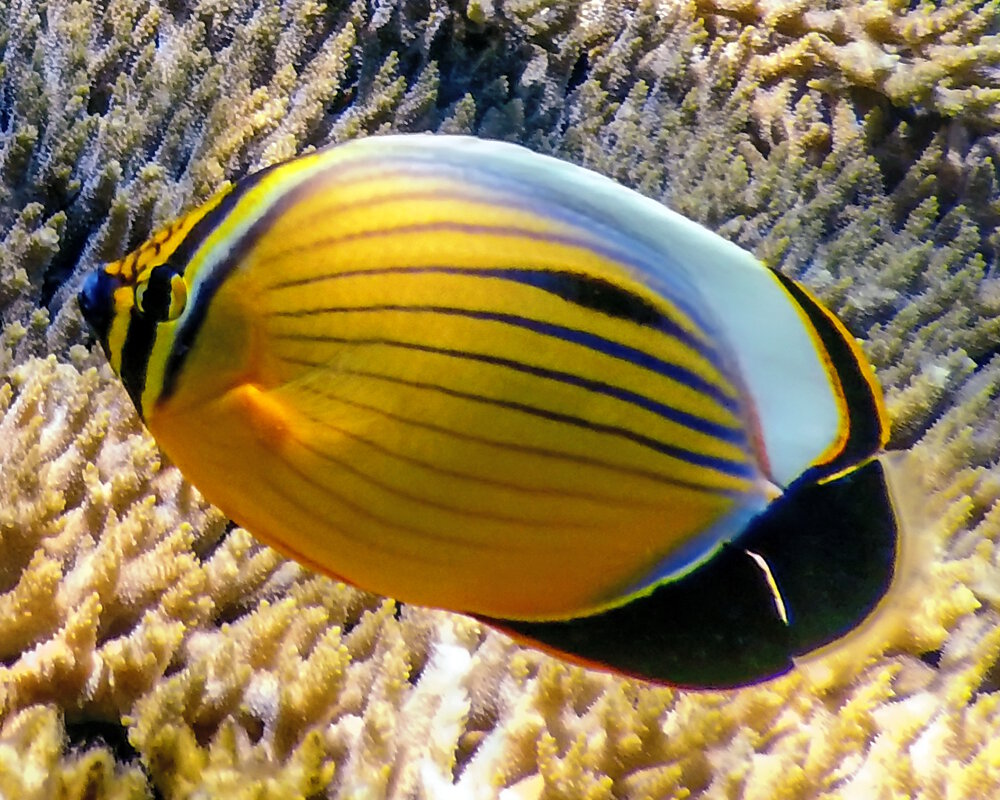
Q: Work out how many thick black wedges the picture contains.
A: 1